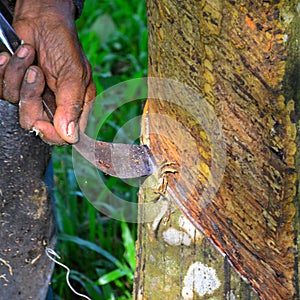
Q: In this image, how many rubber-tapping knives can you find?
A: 1